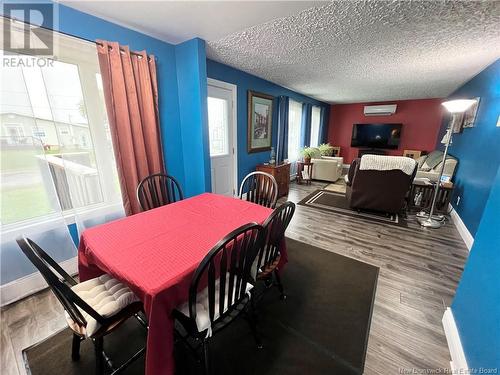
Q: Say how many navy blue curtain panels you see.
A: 3